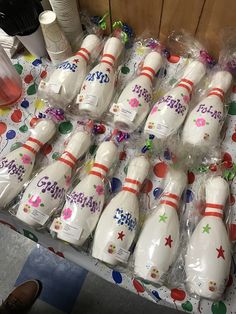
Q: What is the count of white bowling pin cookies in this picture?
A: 11